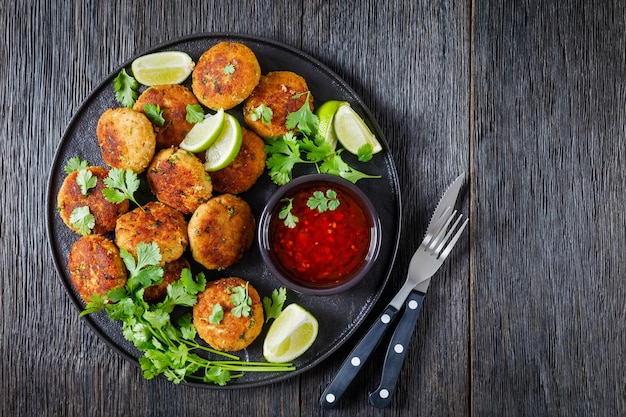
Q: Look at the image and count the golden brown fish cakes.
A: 12